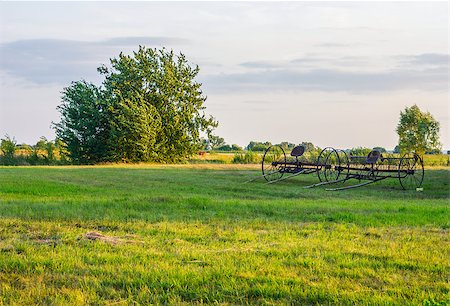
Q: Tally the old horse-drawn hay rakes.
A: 2